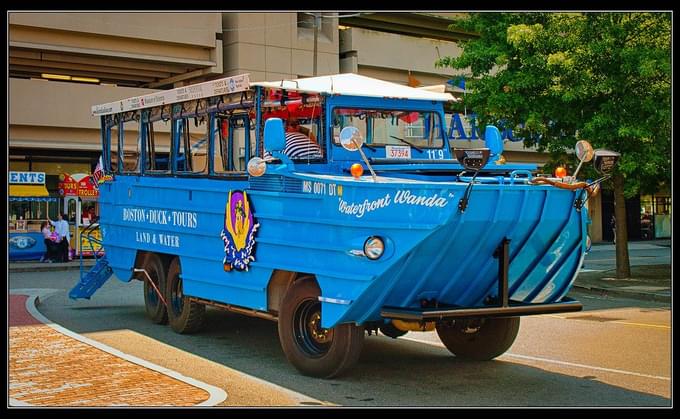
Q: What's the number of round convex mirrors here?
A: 3